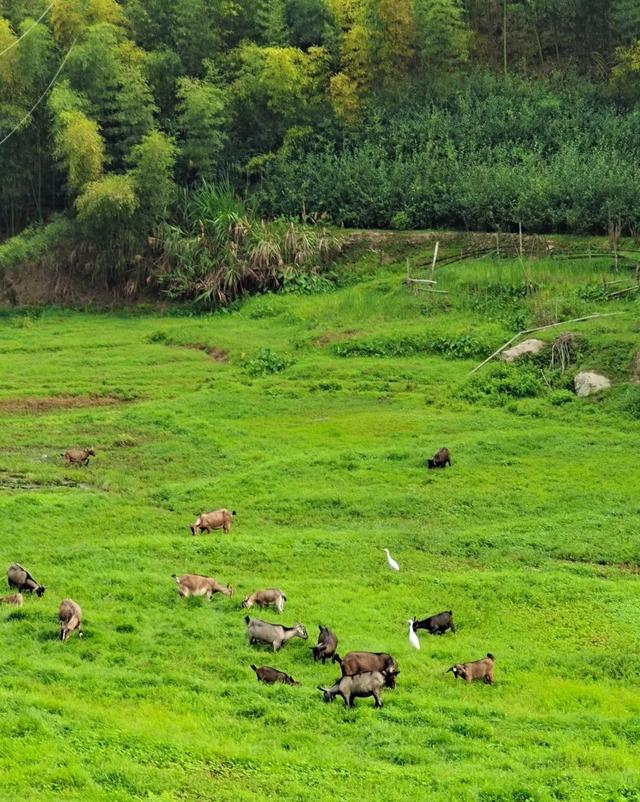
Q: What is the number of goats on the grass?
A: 15